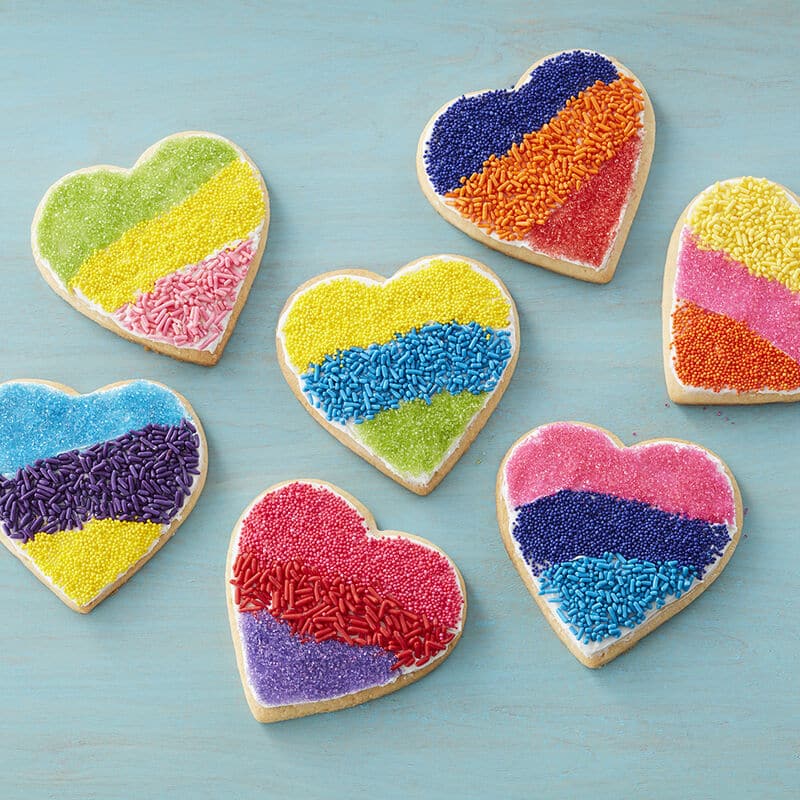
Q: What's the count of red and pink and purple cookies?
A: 1